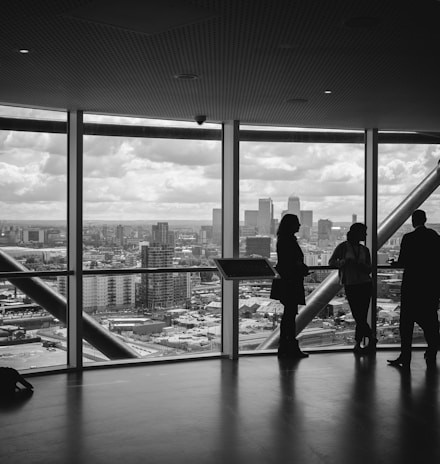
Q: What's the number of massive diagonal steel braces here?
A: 2